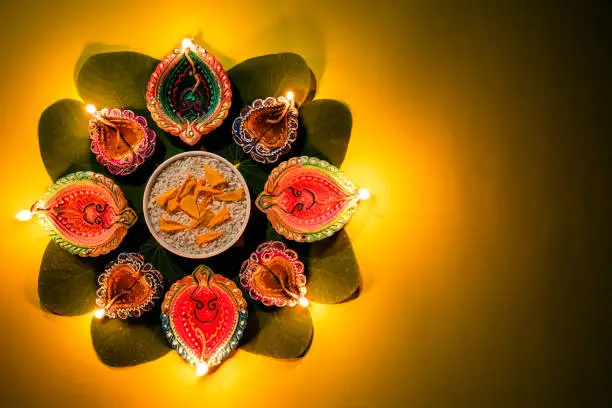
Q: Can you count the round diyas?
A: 4